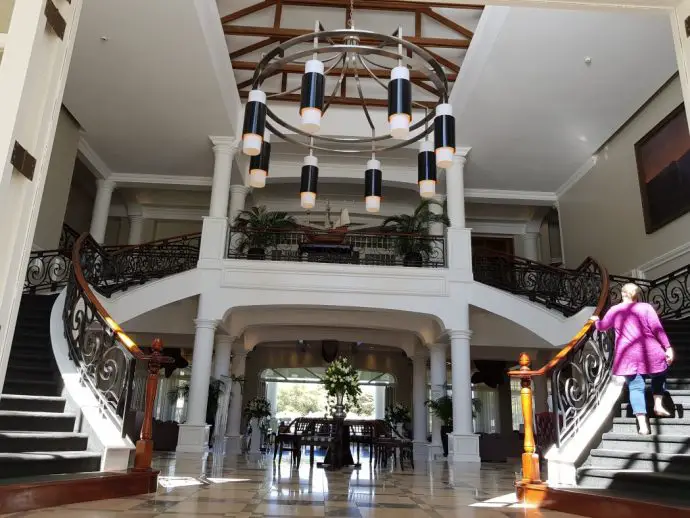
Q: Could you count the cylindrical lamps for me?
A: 8